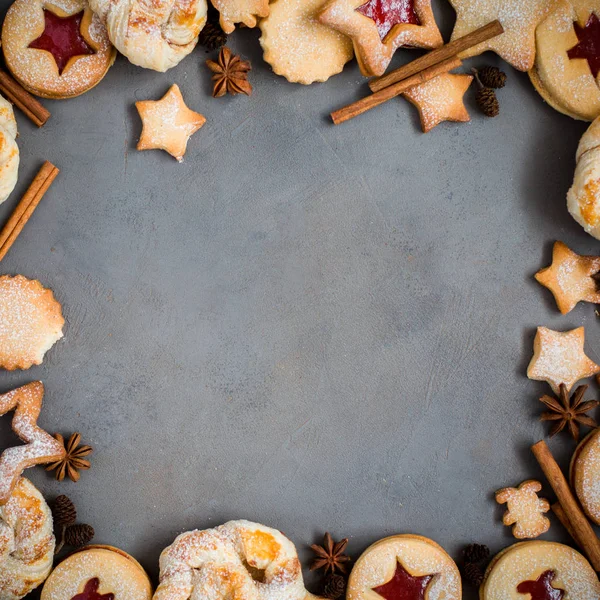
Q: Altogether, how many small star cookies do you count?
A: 4